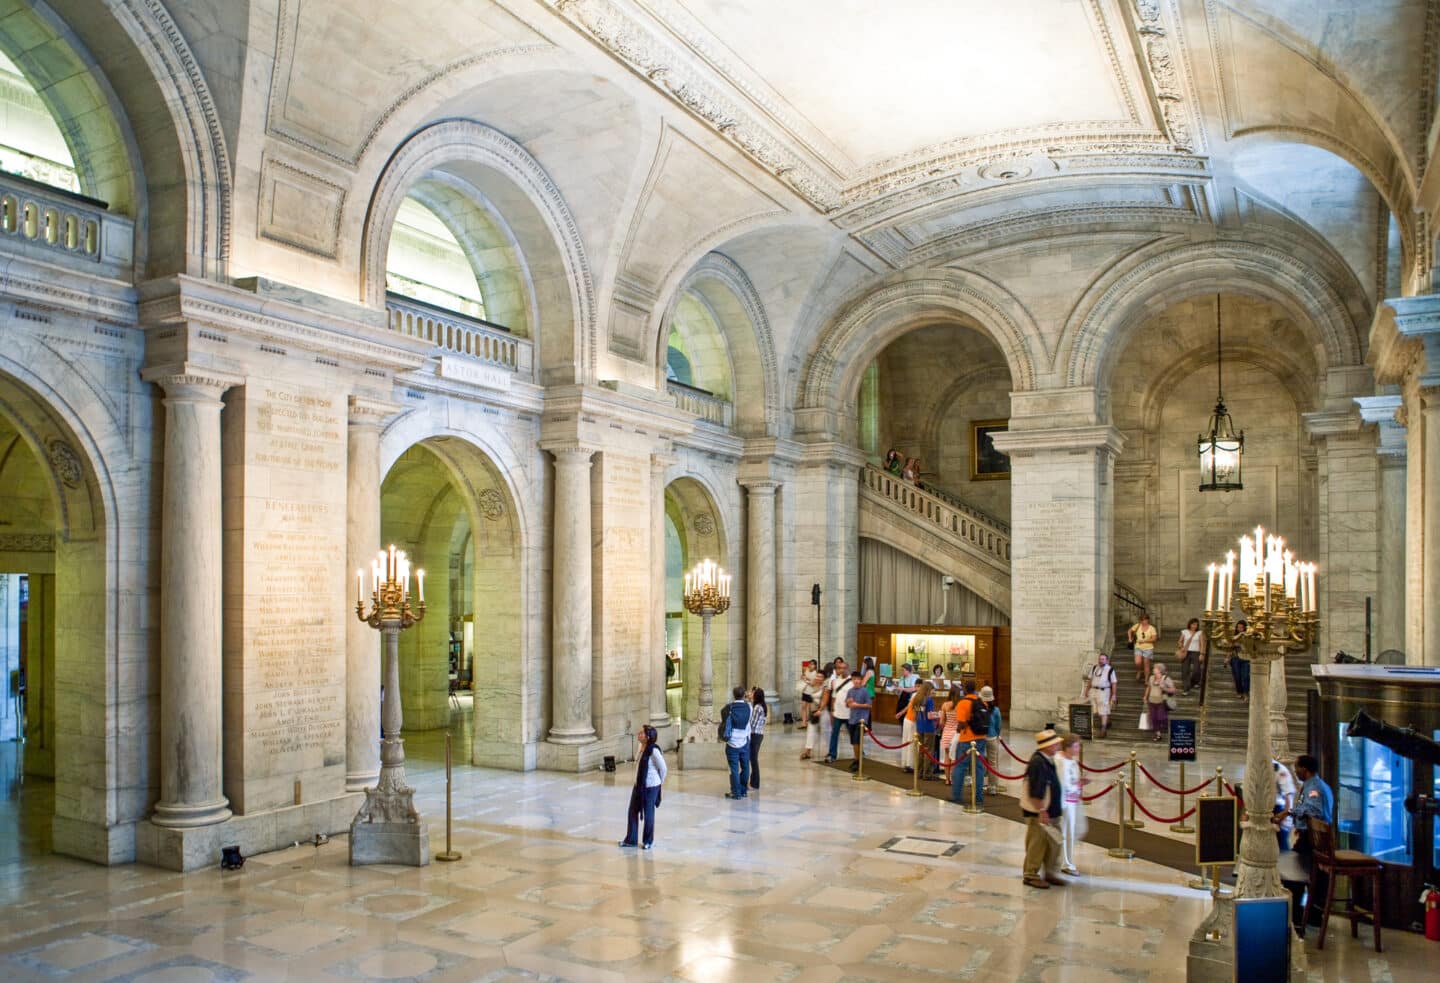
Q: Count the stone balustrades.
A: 4